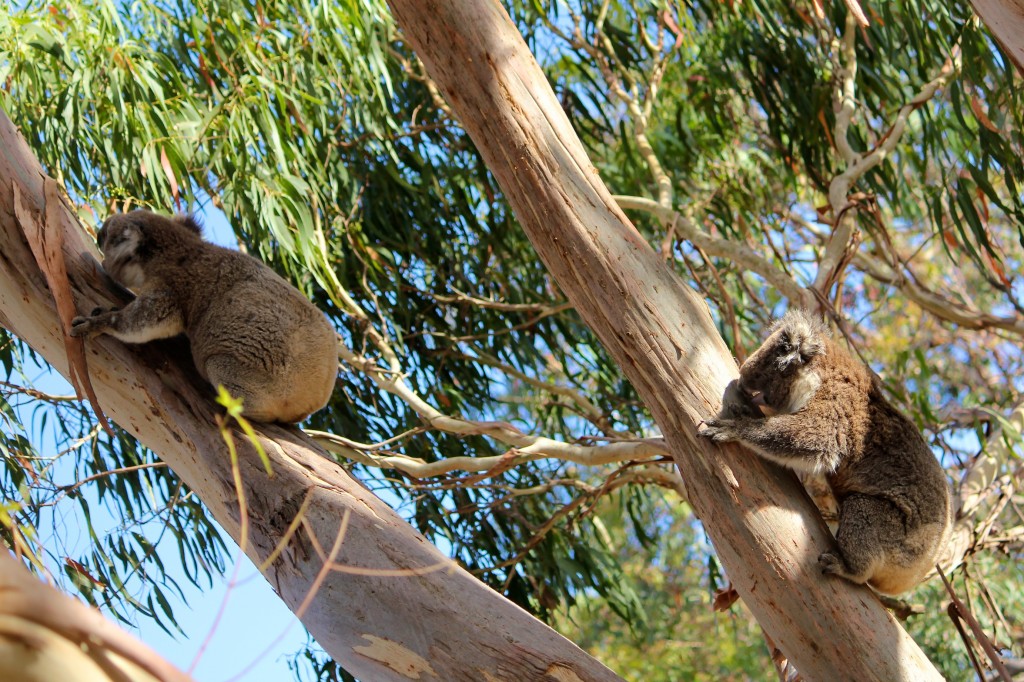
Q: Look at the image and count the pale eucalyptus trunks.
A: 2